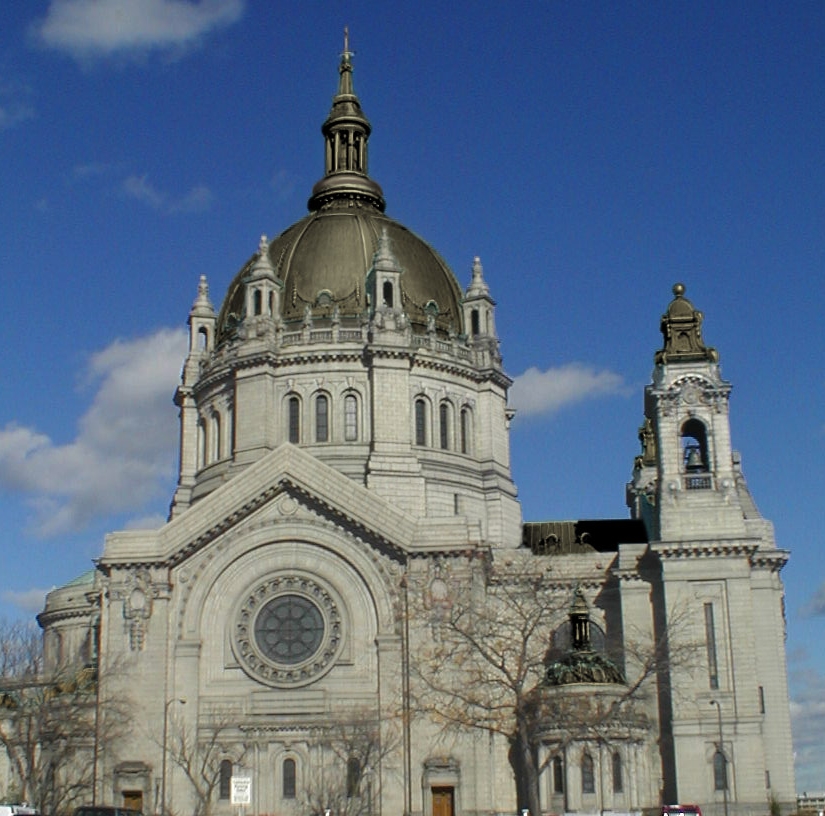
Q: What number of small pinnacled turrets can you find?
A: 4